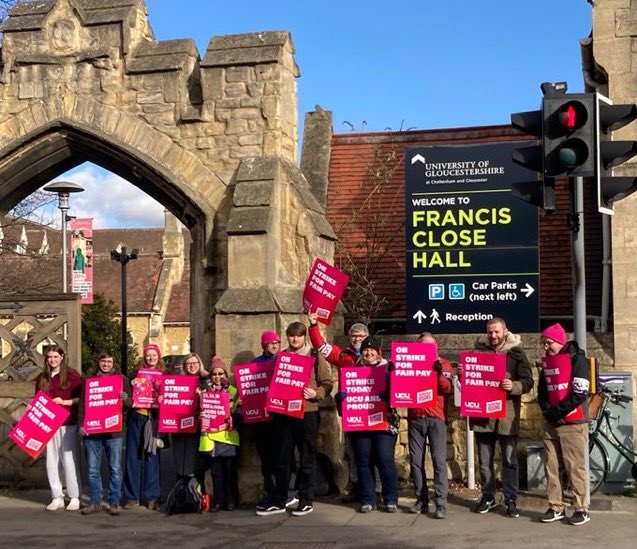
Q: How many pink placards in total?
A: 12